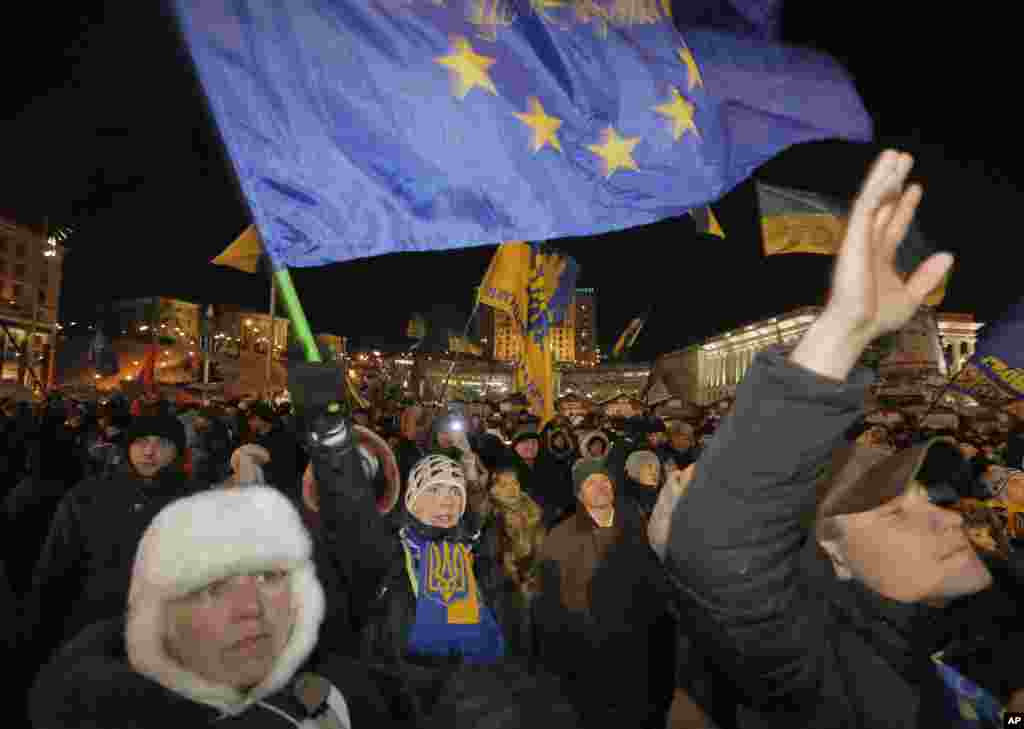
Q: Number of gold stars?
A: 5